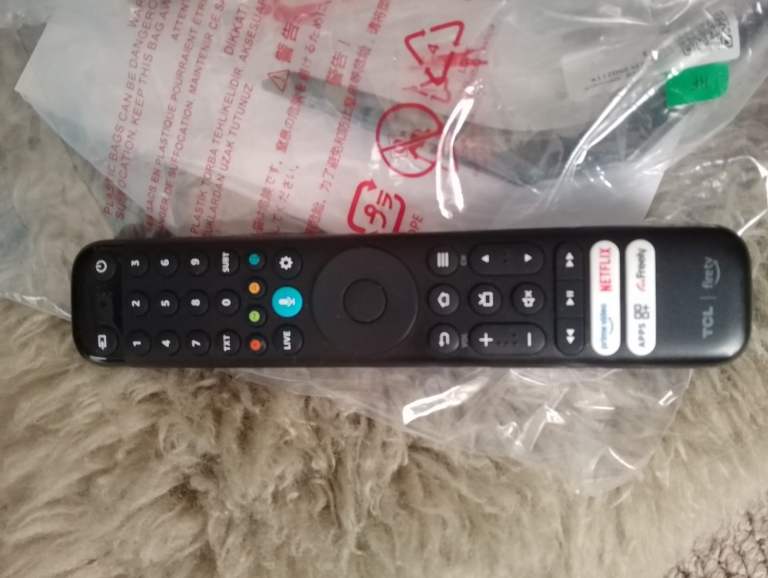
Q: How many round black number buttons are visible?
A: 10